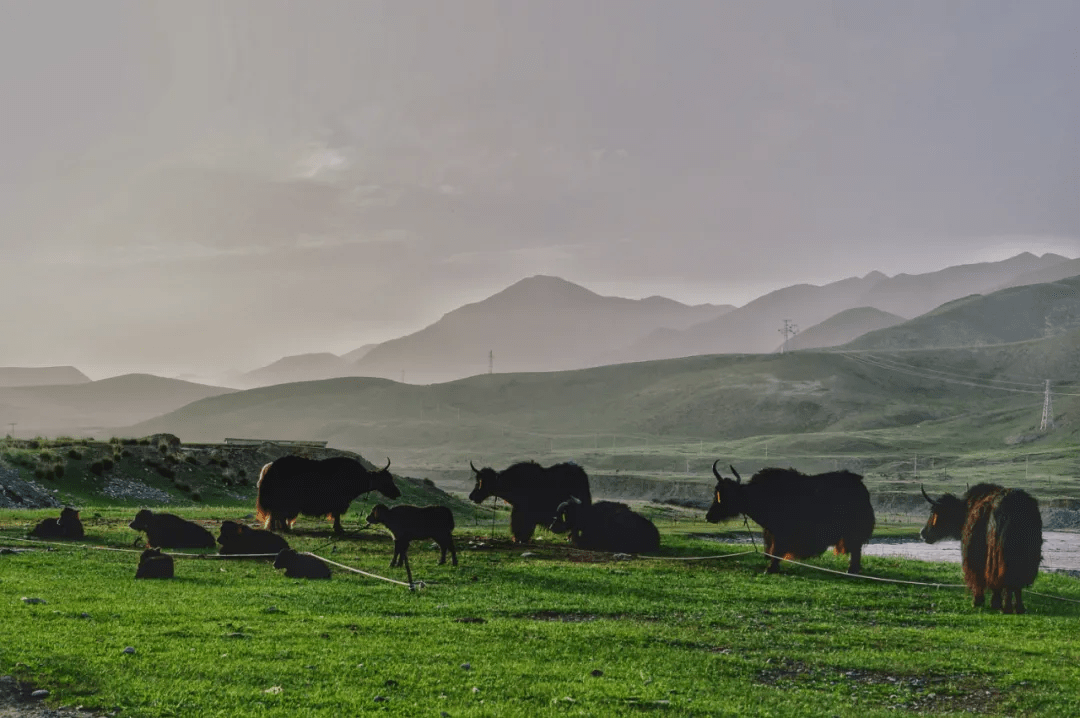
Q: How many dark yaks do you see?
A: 11